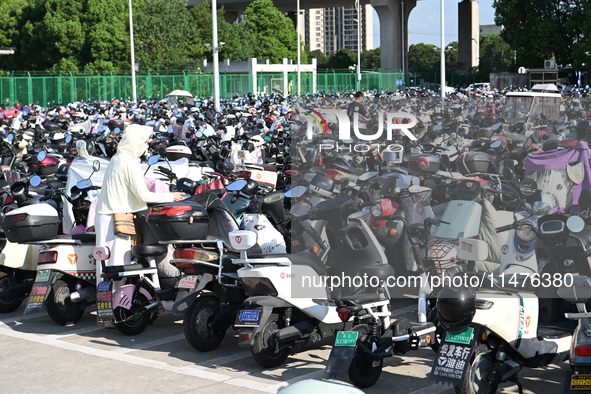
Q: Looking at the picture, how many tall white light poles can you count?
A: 5